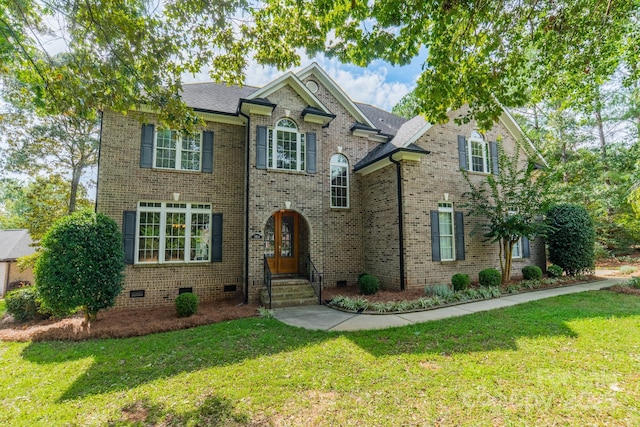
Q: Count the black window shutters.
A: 12